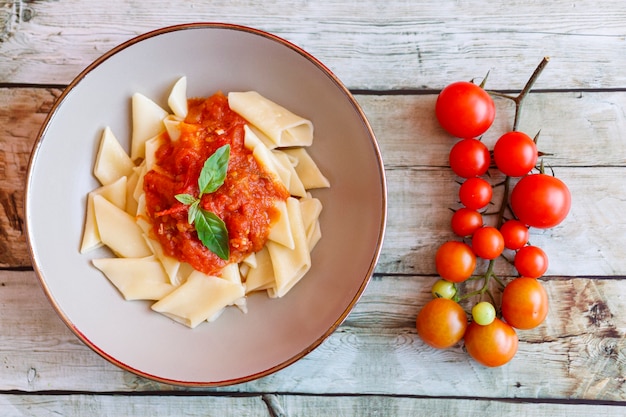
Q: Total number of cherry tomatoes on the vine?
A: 15